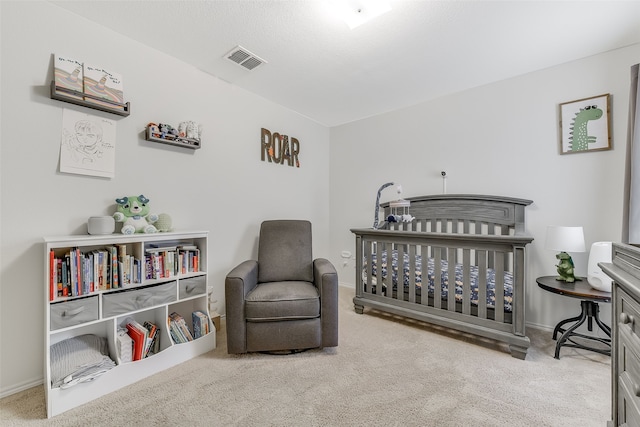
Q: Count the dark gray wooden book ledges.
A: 2